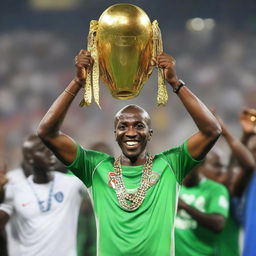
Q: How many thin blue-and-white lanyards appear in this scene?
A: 1